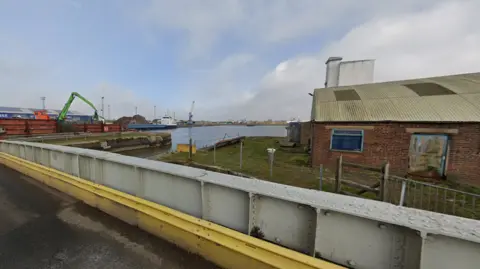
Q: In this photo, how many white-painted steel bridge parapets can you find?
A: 1